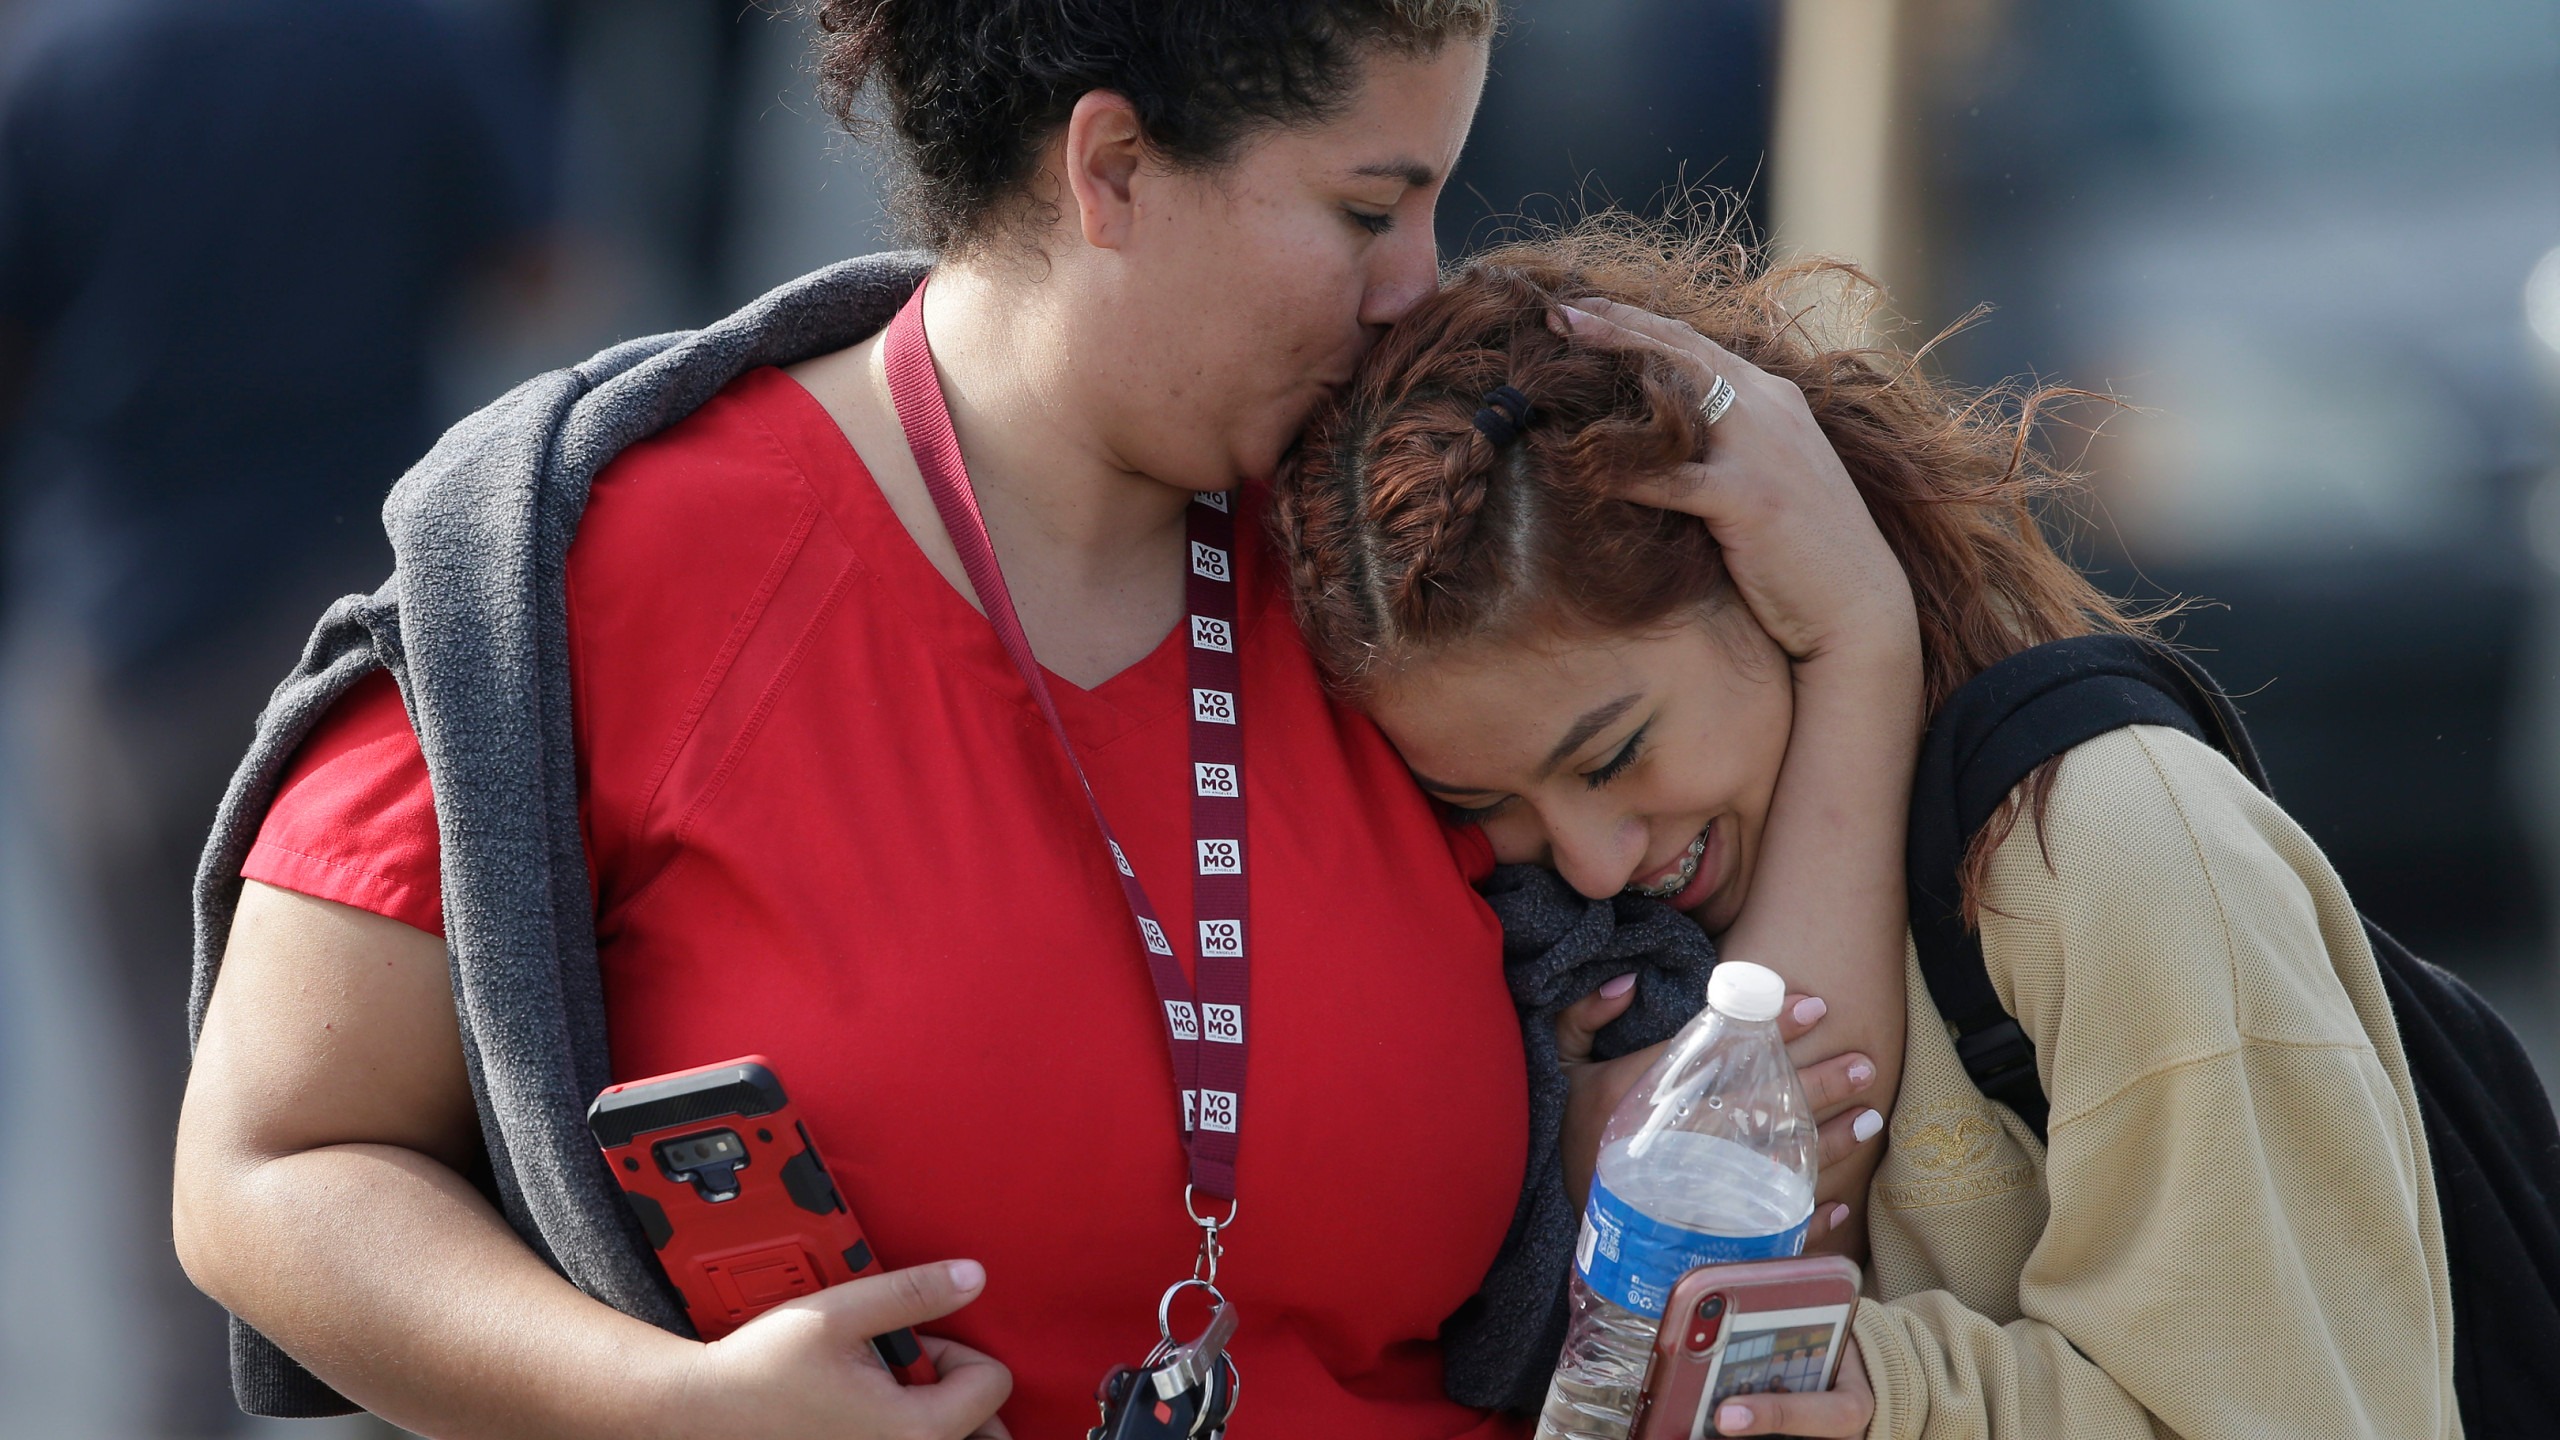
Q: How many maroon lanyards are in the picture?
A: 1